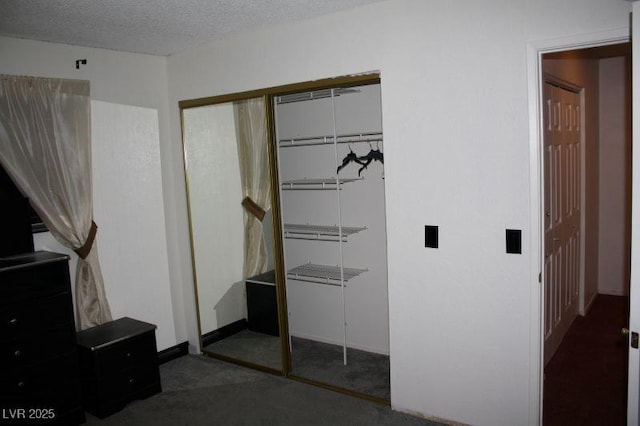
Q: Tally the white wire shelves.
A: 5